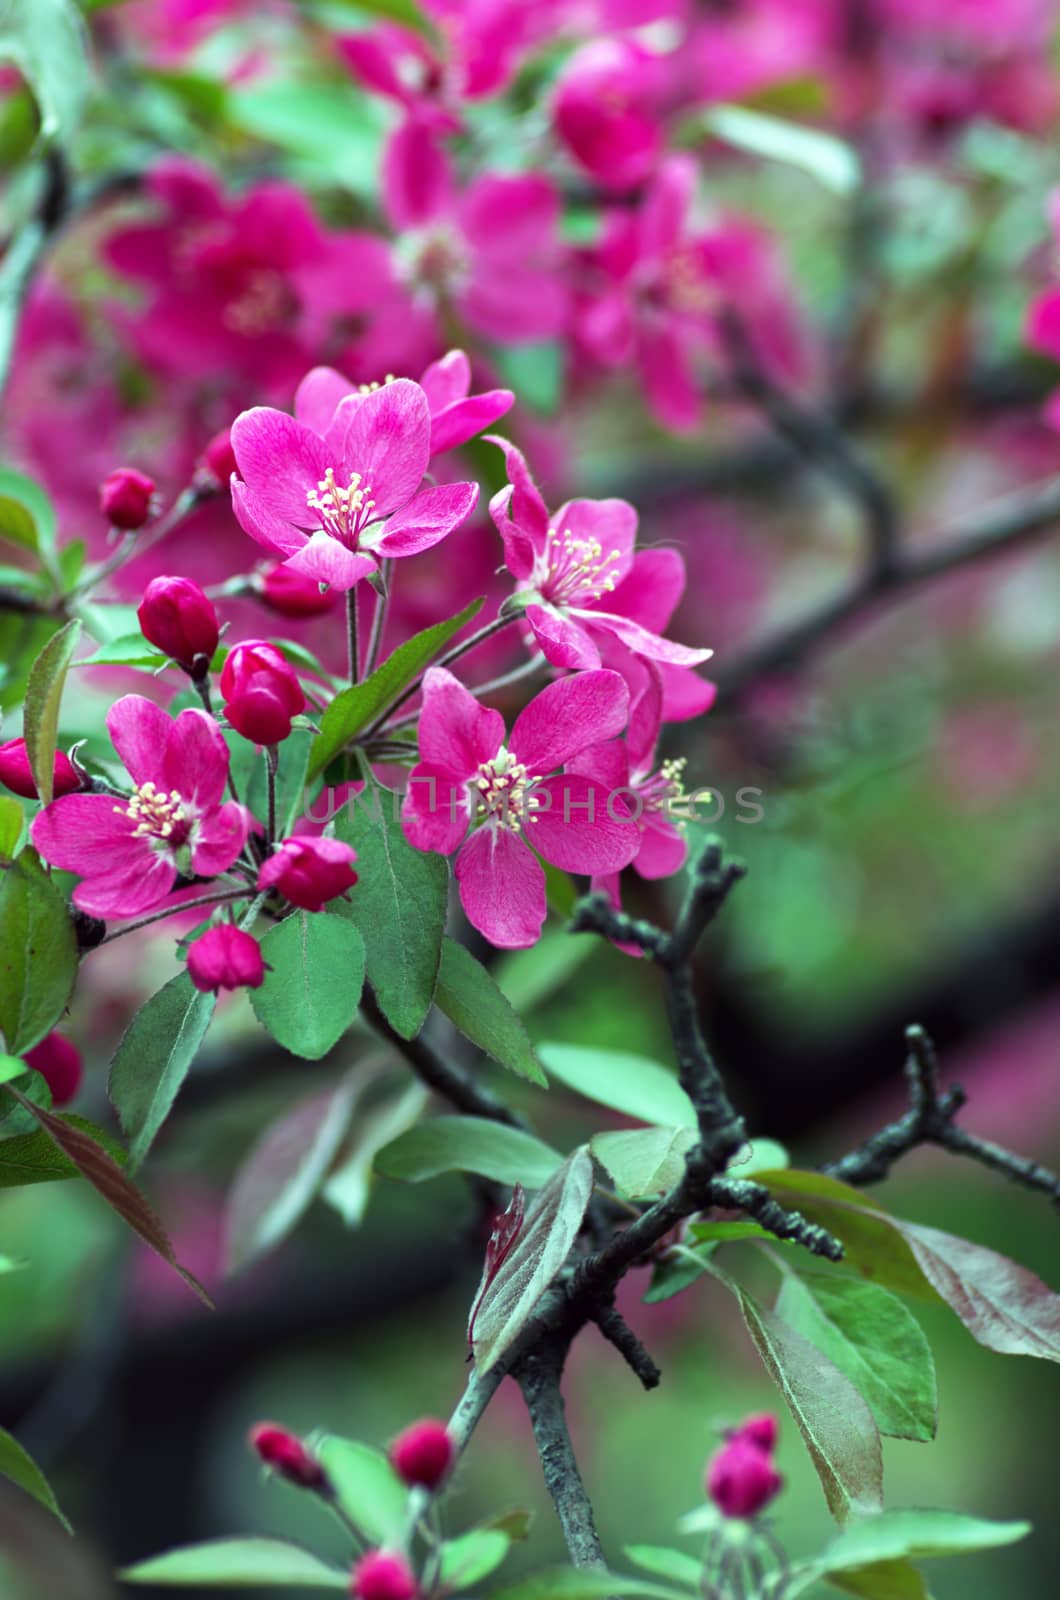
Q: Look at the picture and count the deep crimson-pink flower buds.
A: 14